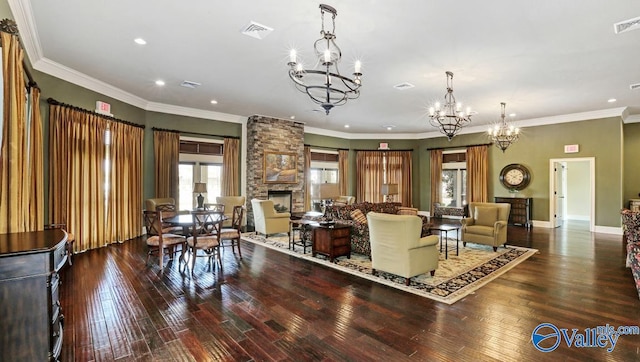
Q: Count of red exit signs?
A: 3